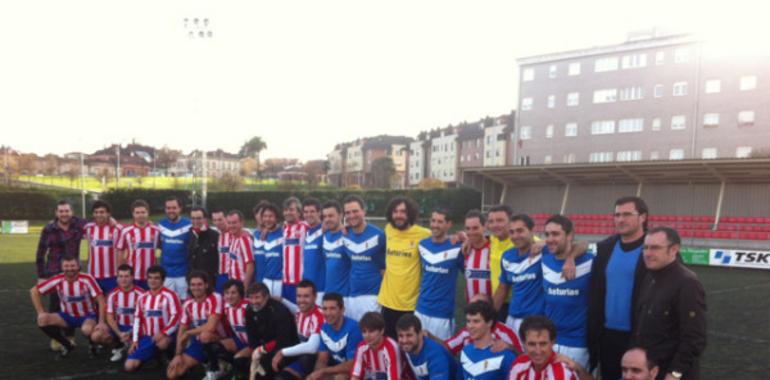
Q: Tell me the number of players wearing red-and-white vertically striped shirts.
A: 15